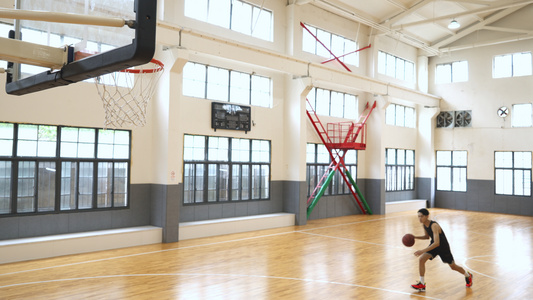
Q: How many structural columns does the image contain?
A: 4